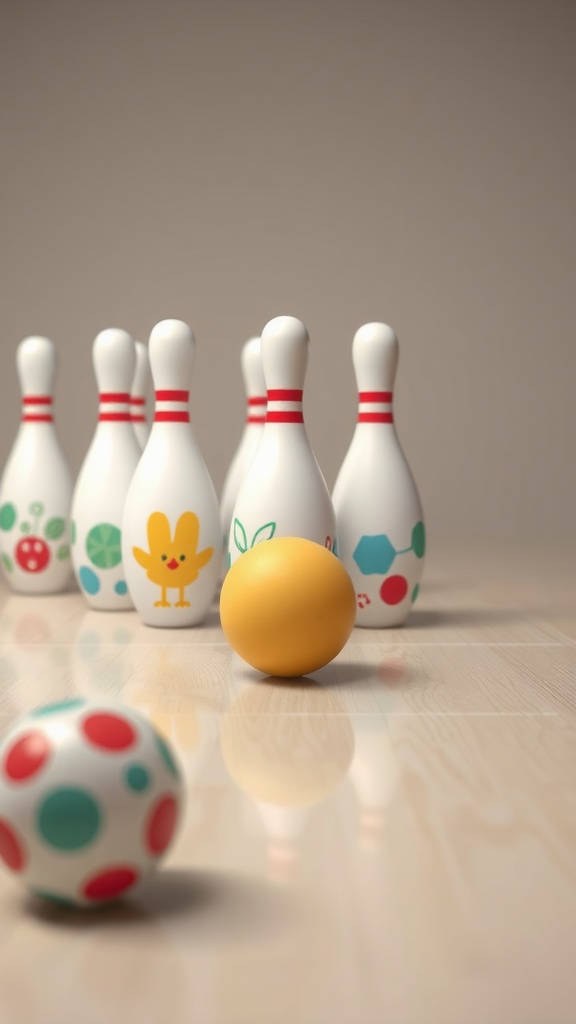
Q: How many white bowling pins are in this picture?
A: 7